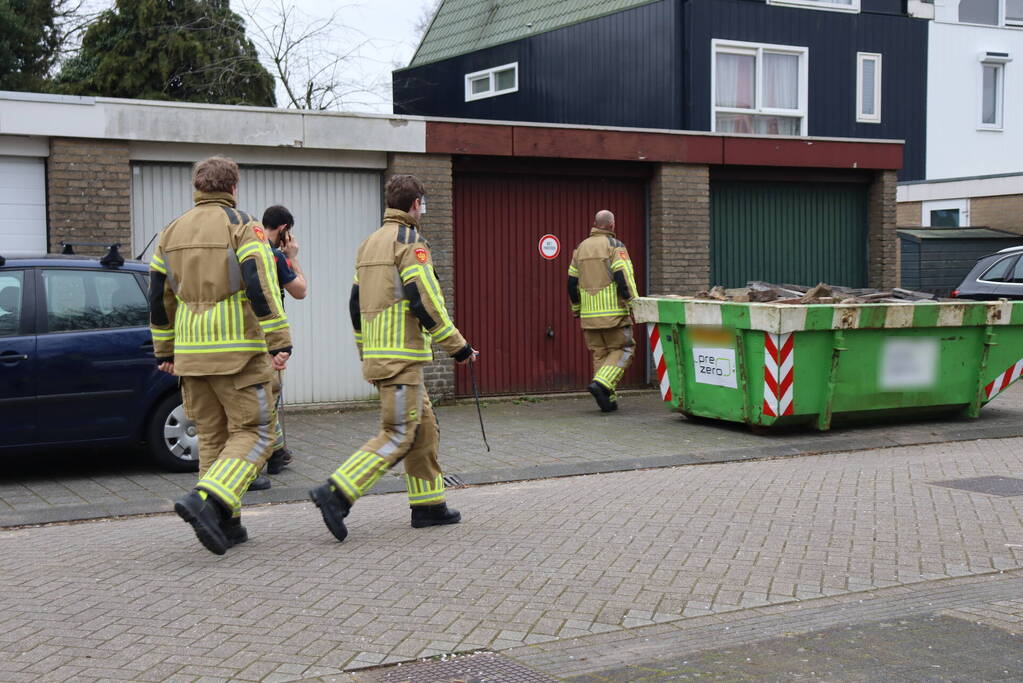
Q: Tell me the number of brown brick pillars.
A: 4